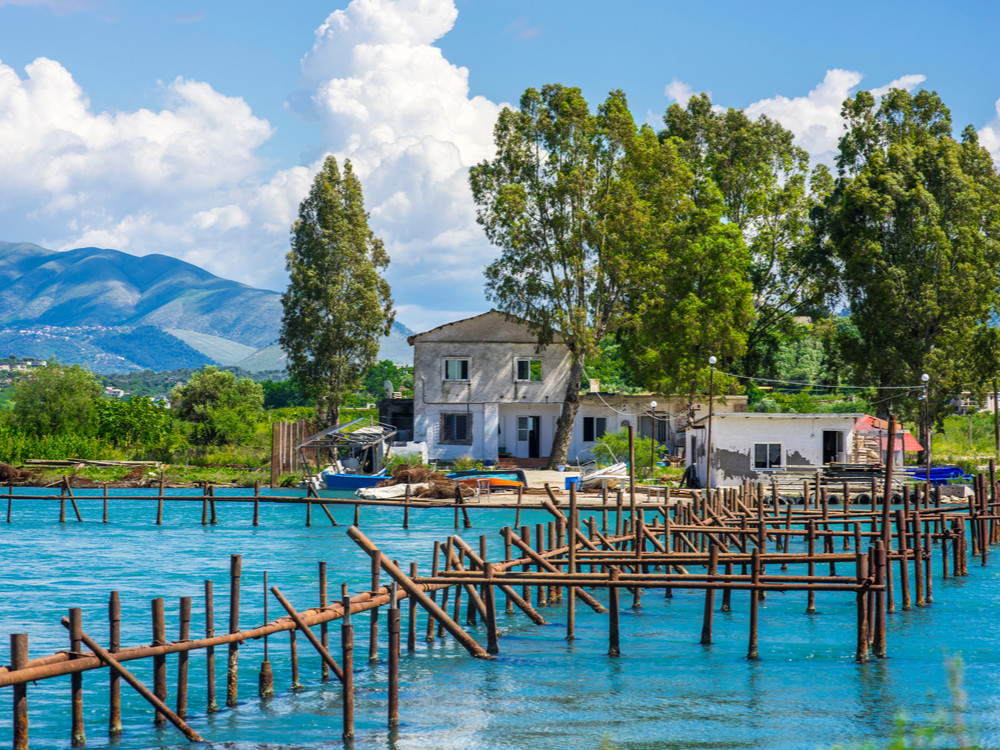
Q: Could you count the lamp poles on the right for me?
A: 3